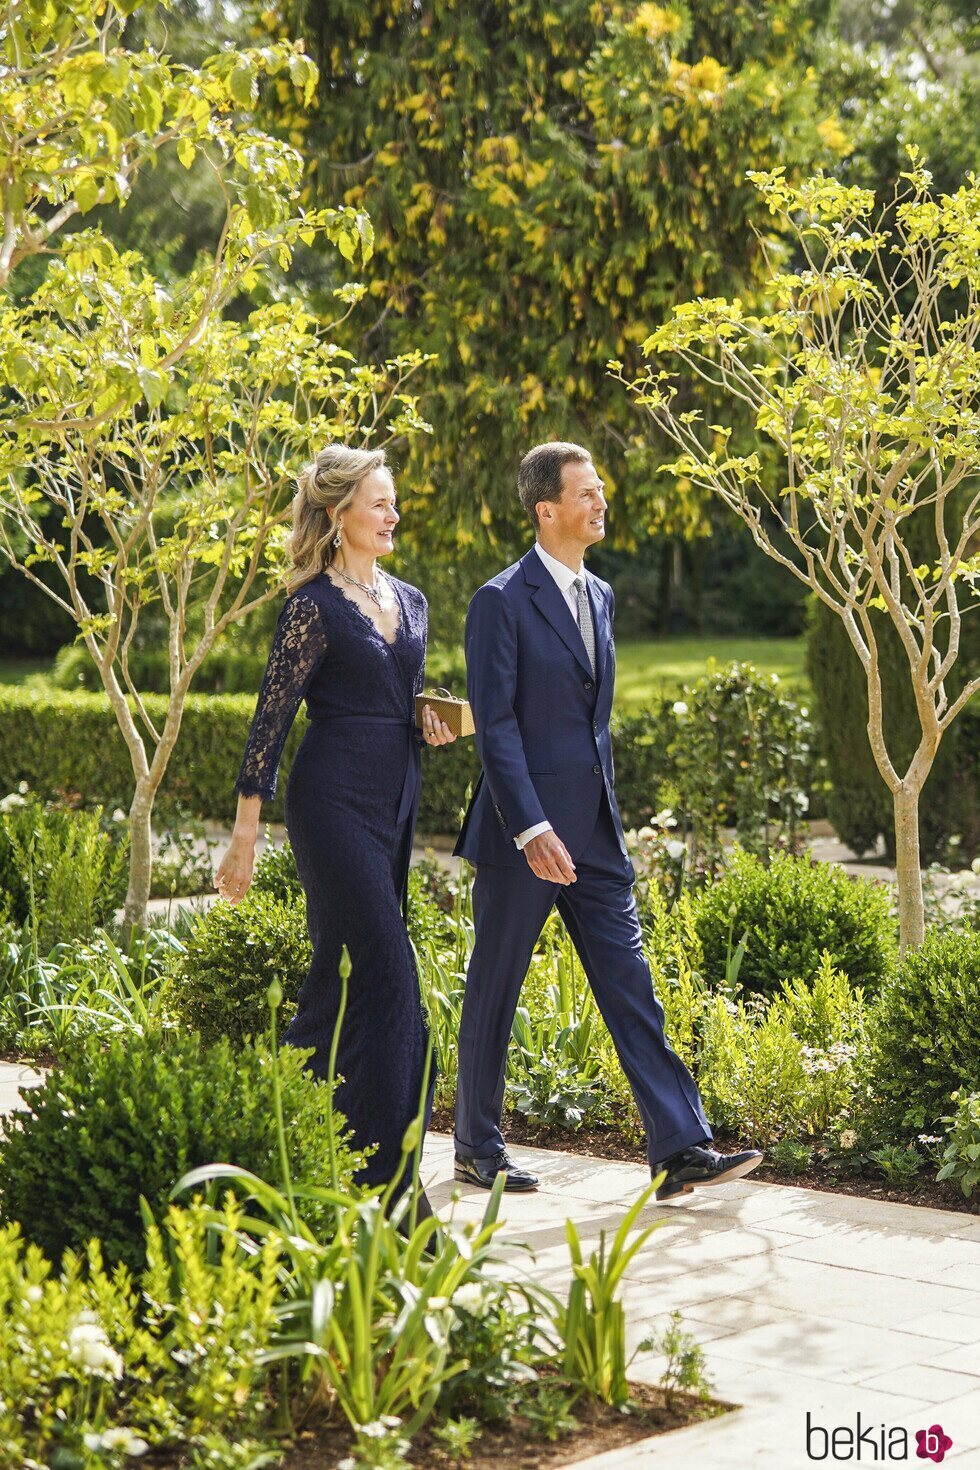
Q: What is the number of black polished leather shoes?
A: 2